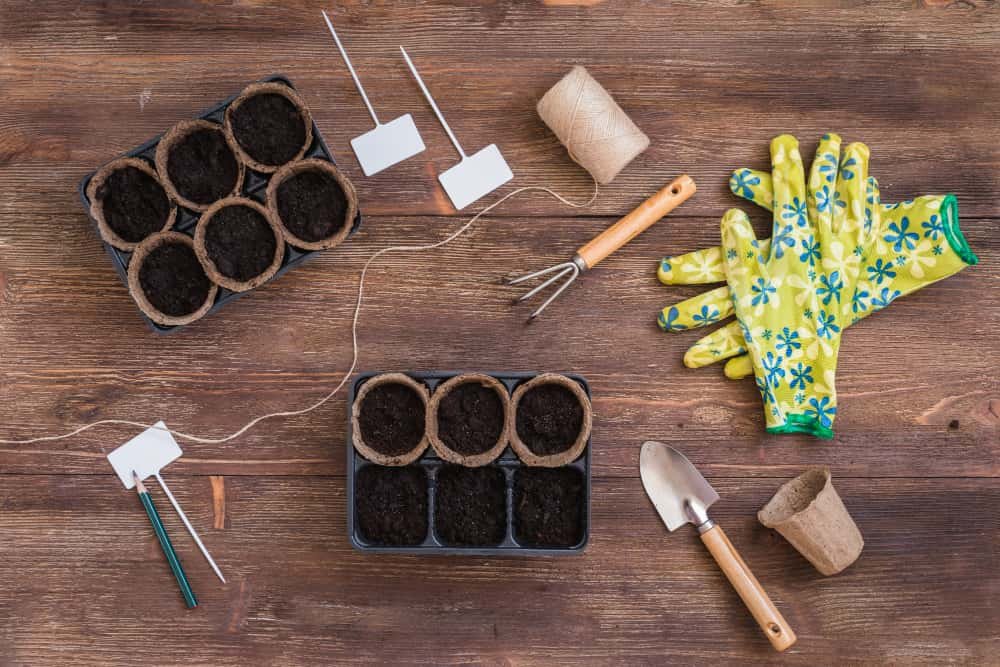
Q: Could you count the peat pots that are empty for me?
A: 1